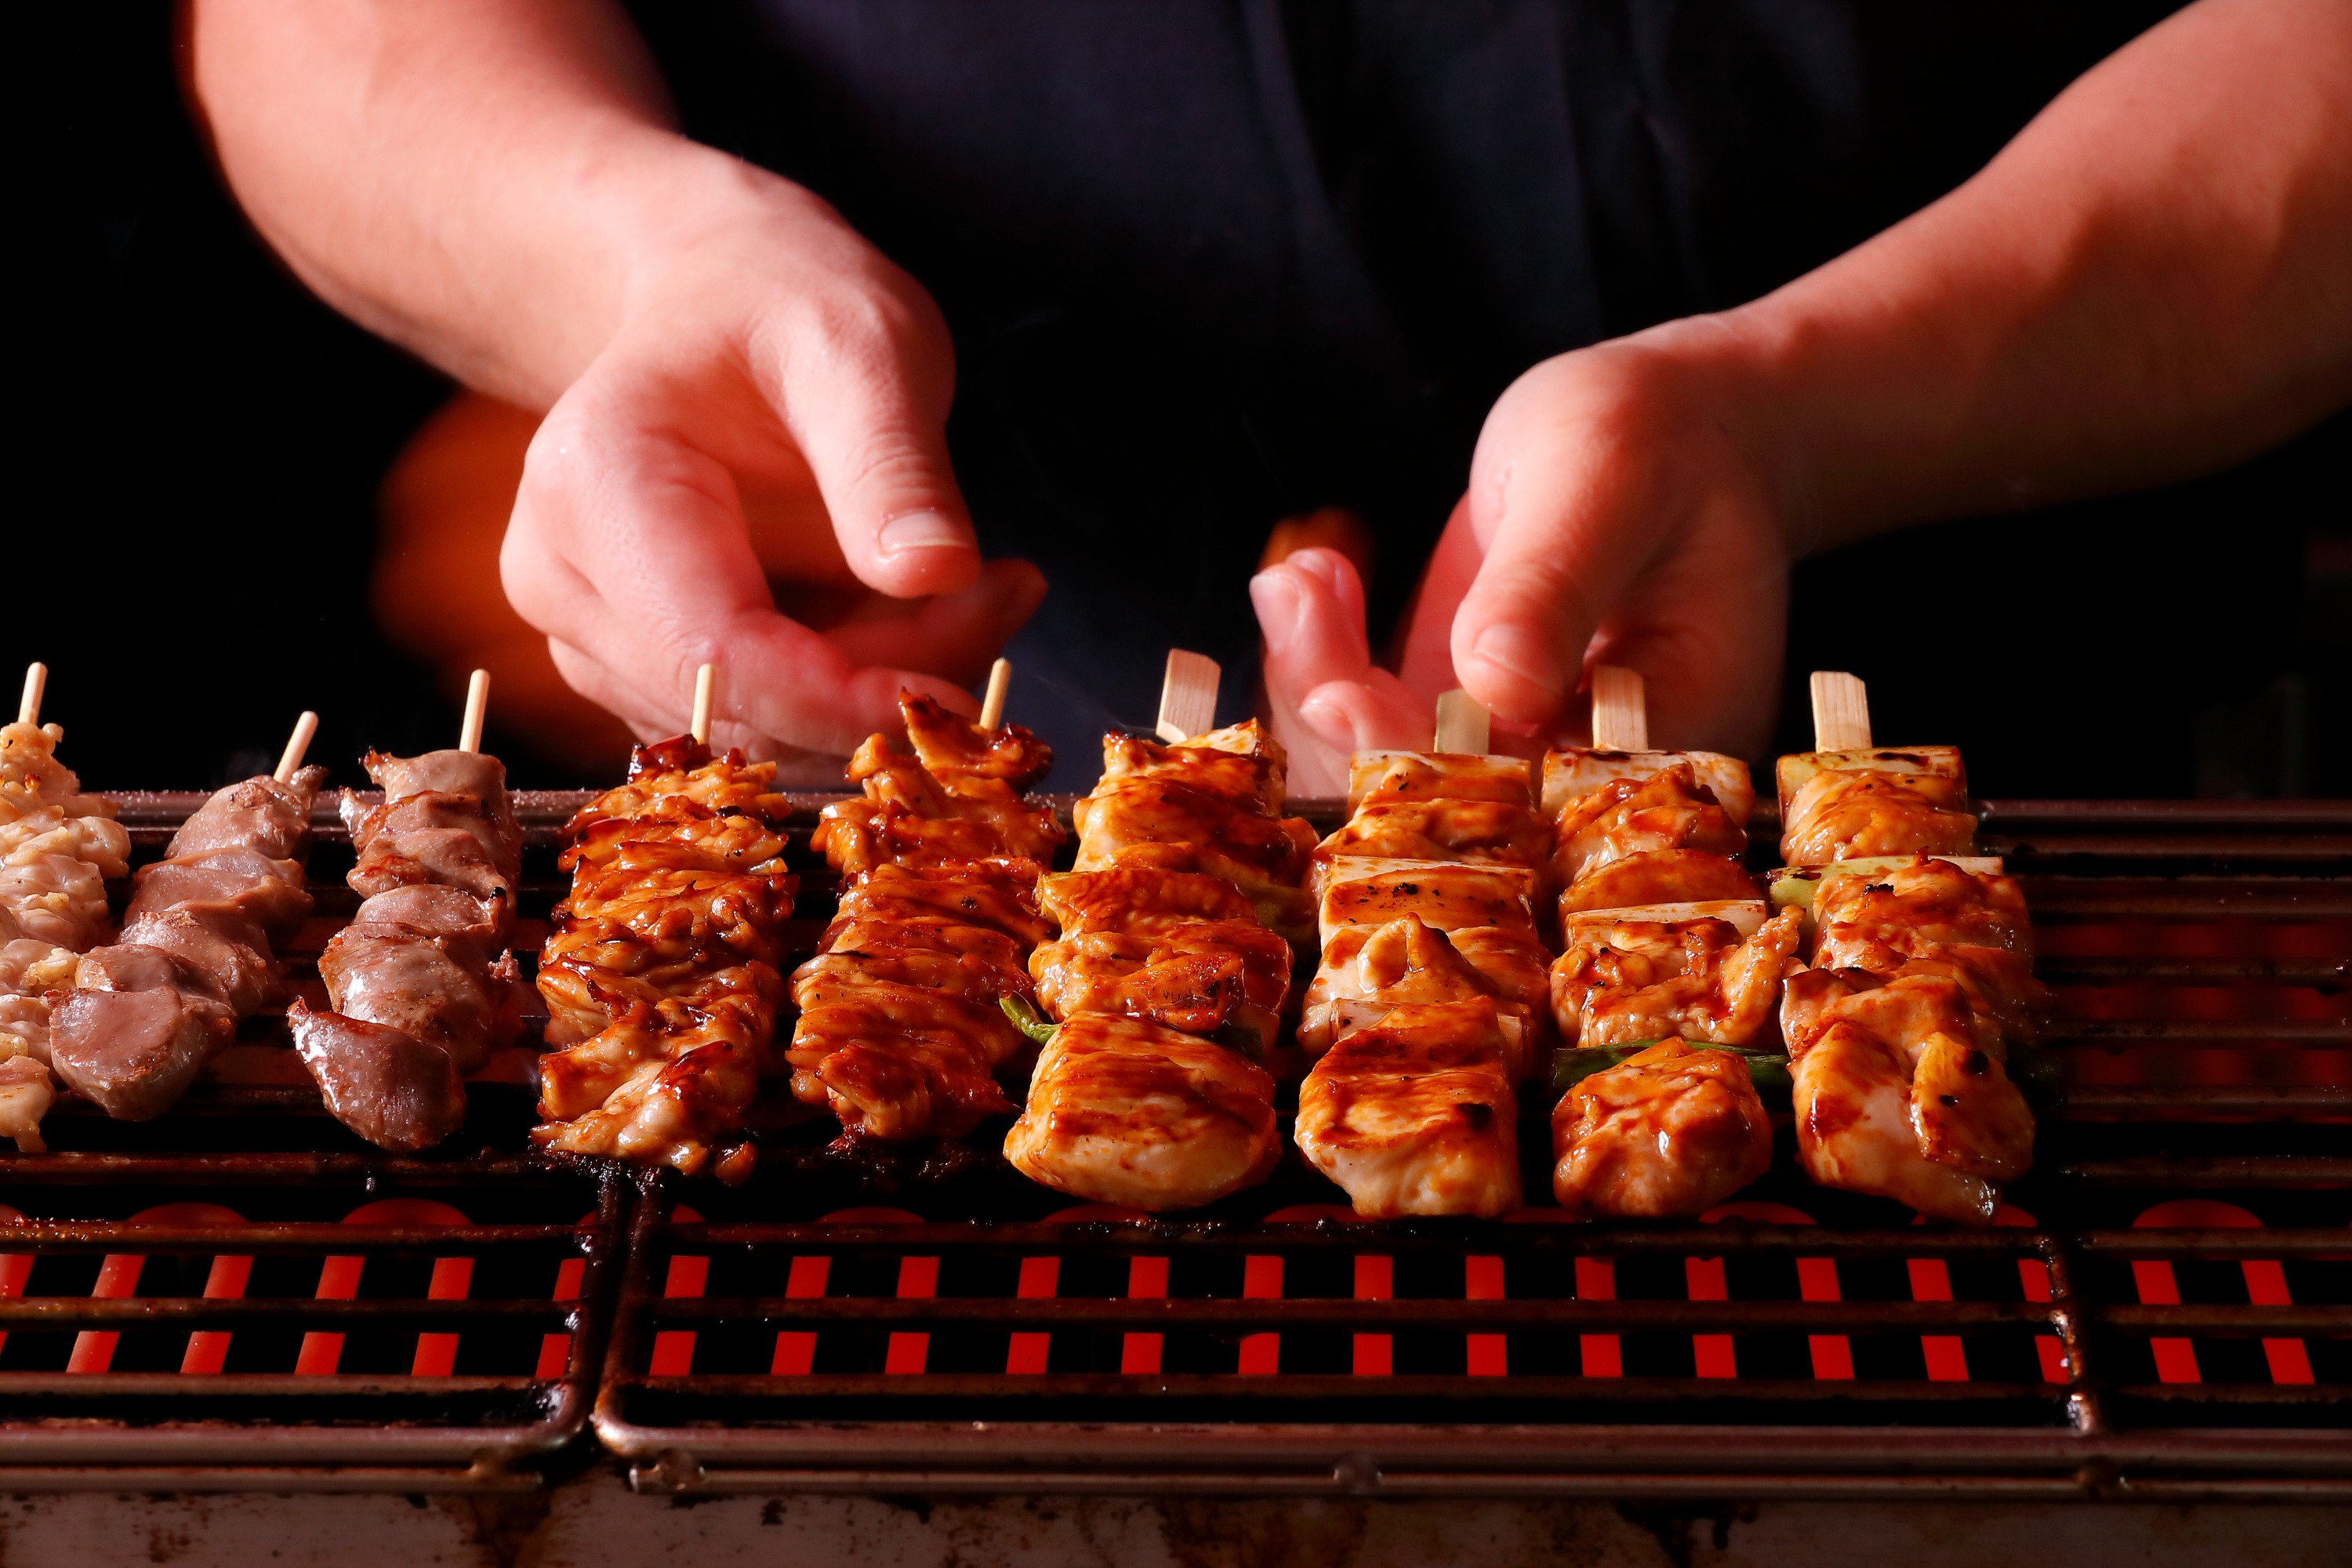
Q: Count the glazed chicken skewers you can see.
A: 6